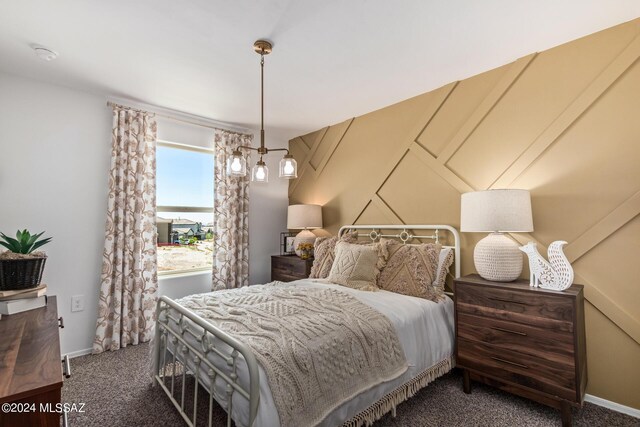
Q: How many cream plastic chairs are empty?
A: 0